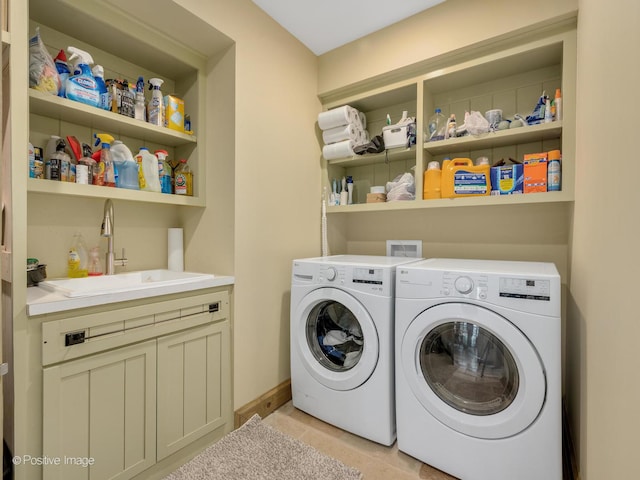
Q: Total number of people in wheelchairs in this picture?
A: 0